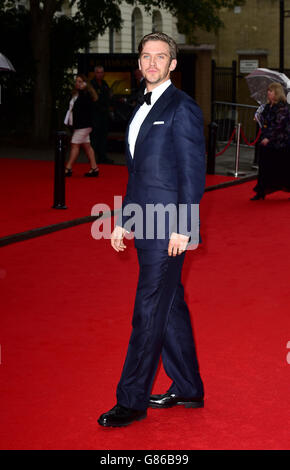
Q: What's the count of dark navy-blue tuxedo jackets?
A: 1